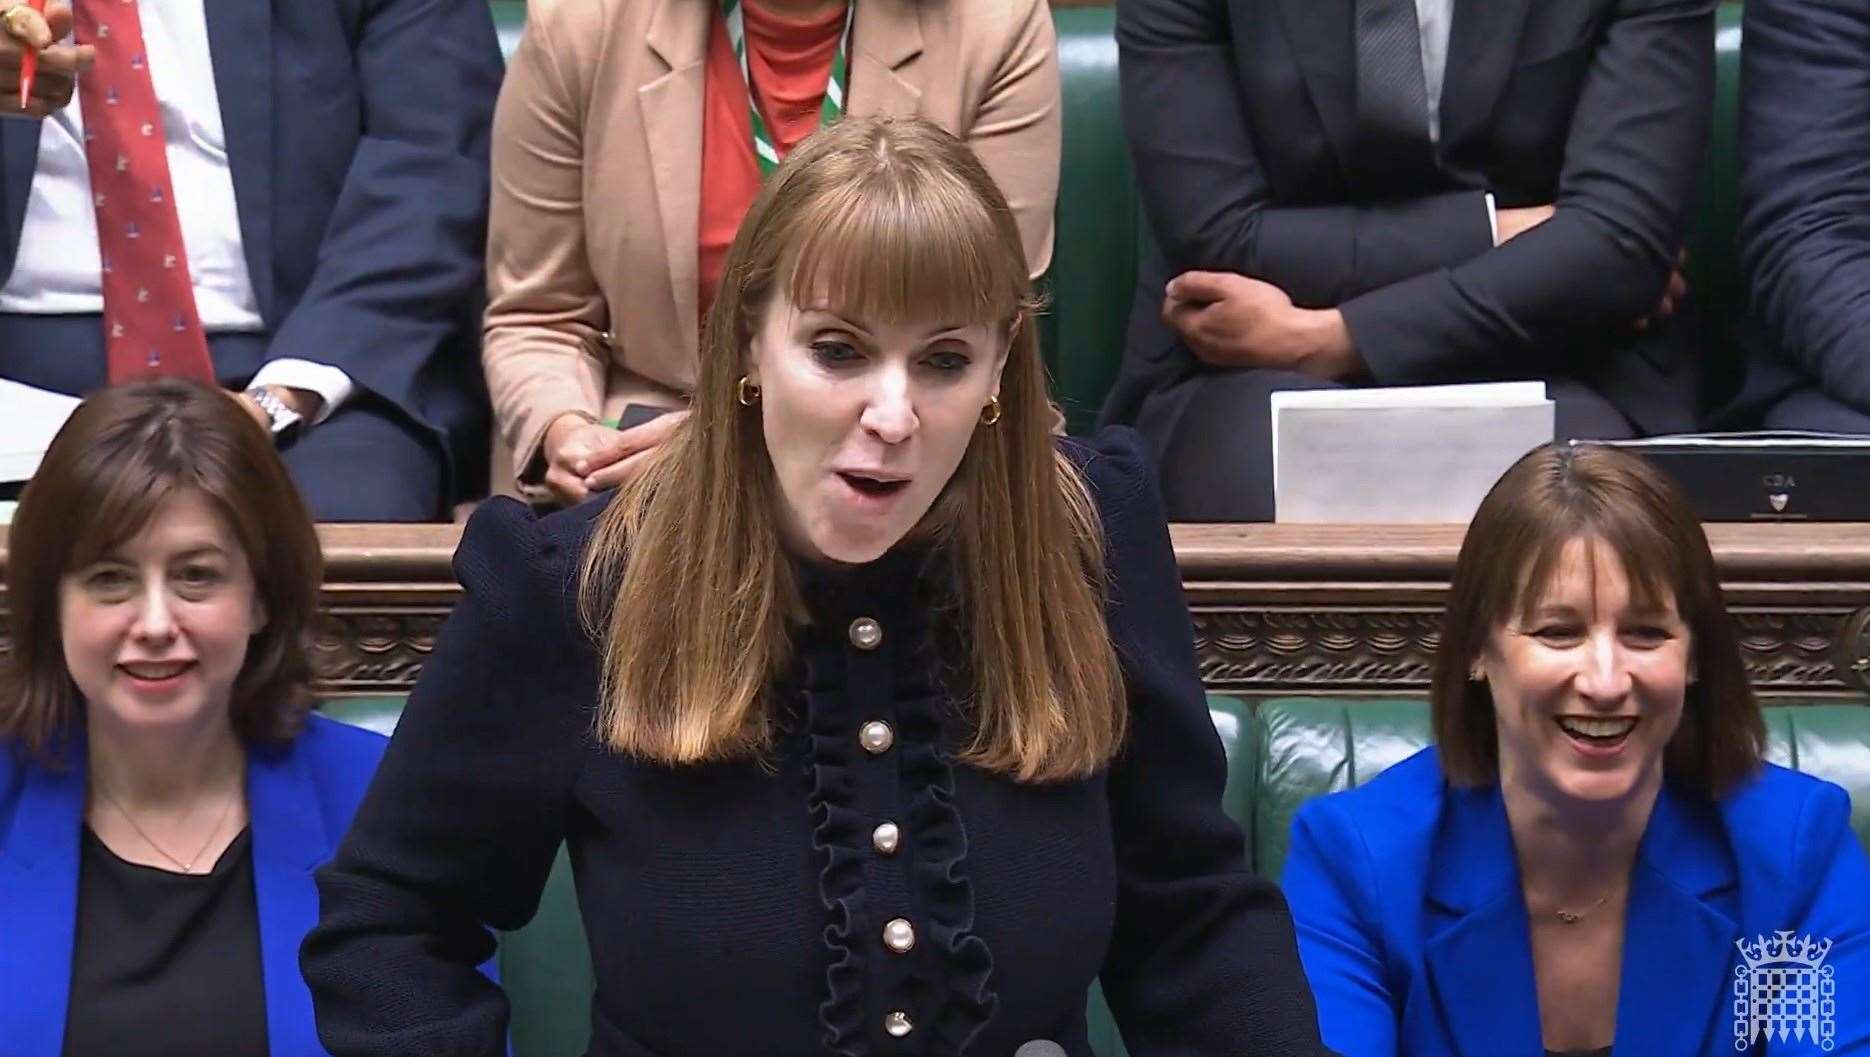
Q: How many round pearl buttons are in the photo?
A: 5